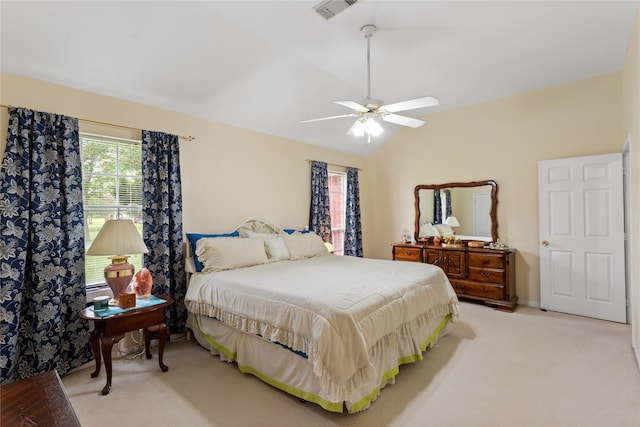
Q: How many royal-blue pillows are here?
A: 2